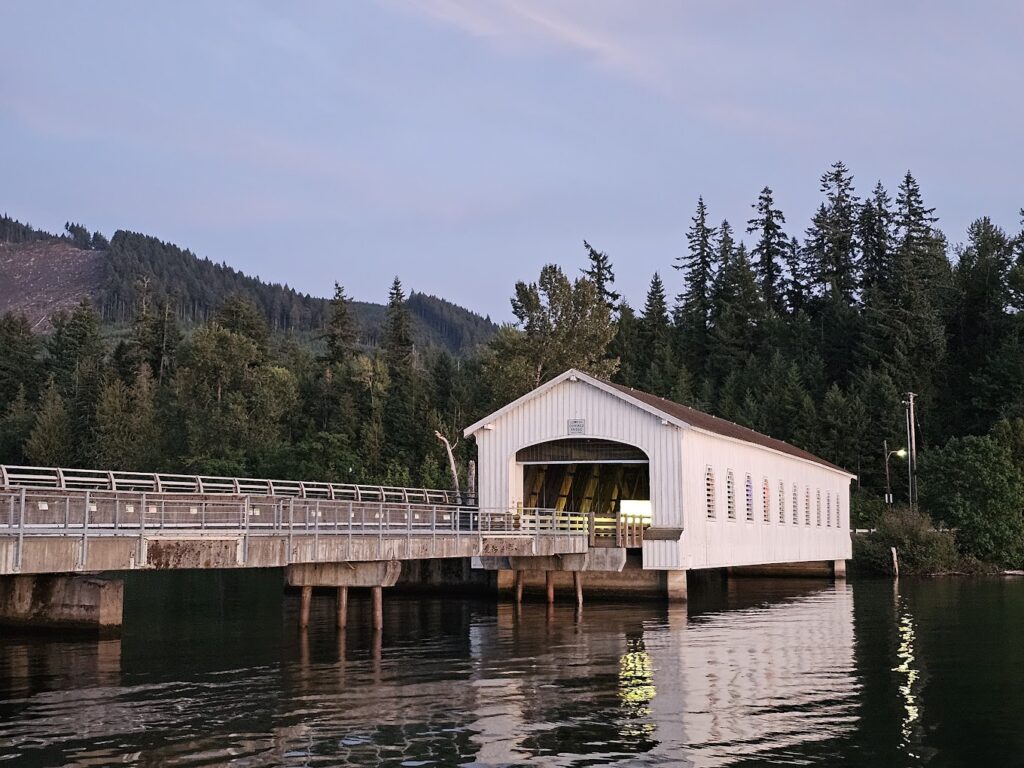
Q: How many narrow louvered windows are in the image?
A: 10